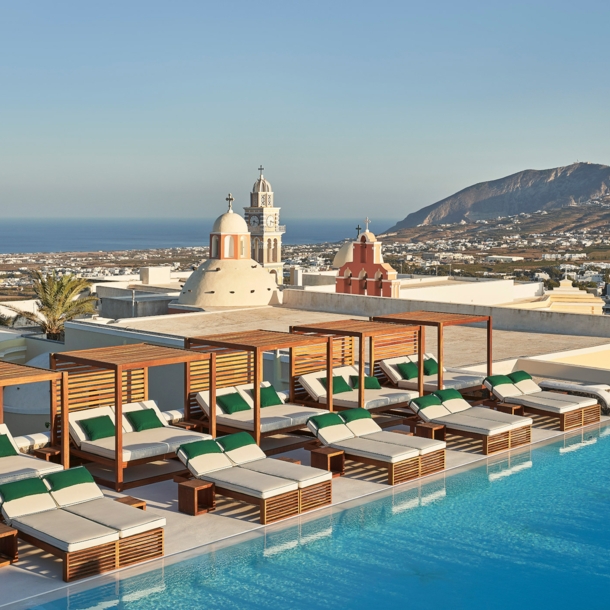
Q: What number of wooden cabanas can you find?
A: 5